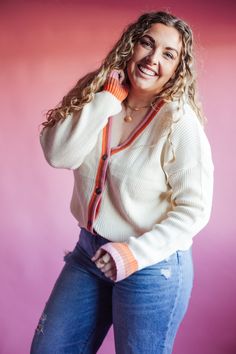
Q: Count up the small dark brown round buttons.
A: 3